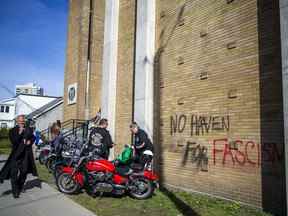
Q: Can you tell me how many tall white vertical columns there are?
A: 2